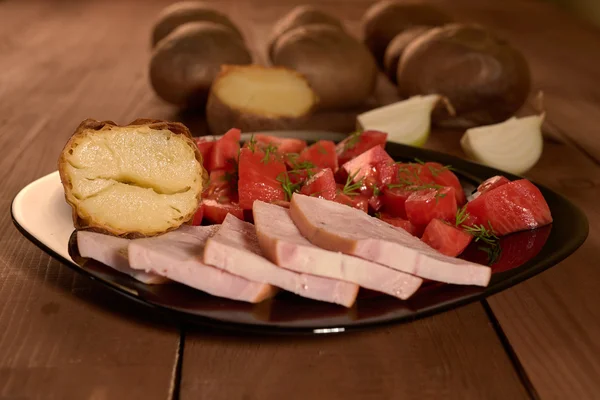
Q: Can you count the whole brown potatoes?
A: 7